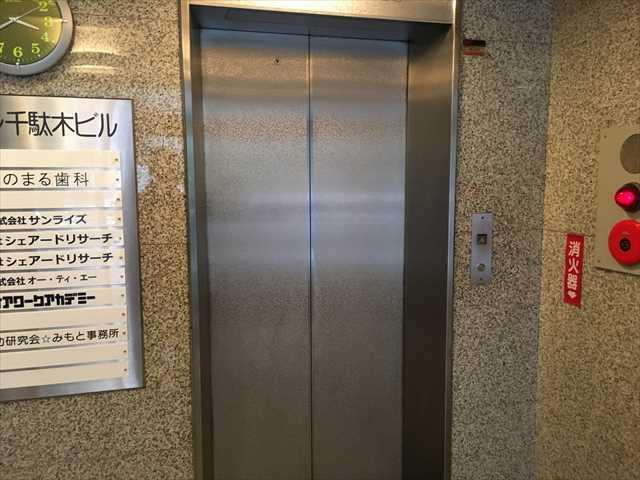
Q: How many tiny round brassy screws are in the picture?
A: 12